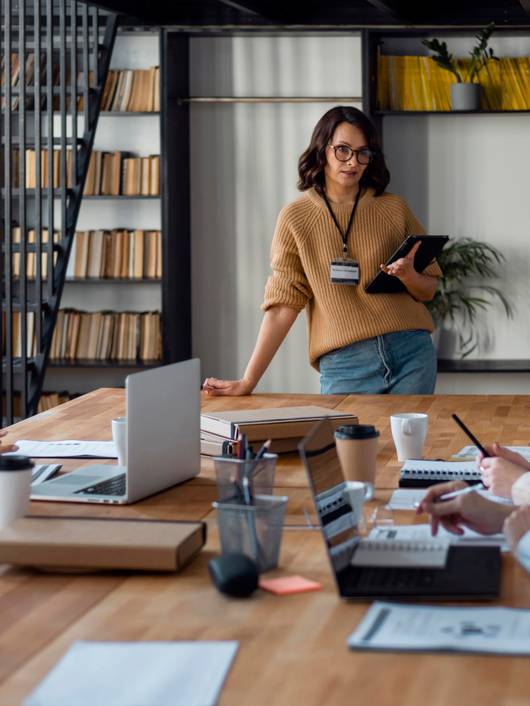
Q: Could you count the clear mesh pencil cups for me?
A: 2